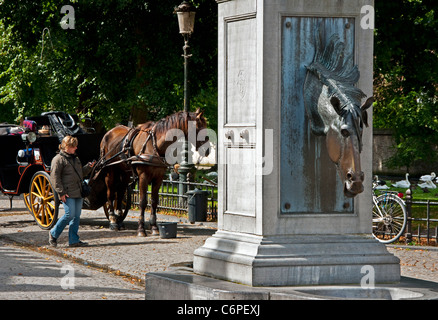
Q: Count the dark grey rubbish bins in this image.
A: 1